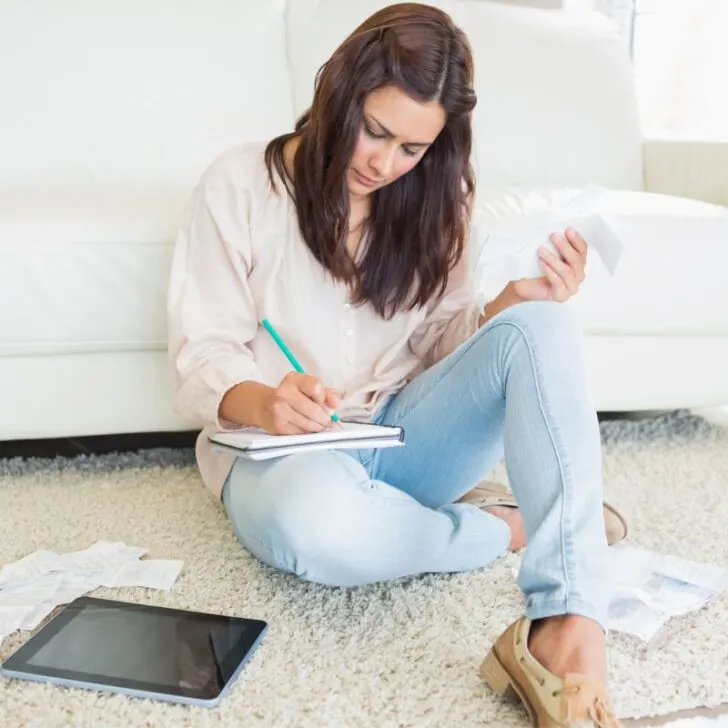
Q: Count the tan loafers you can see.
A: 2